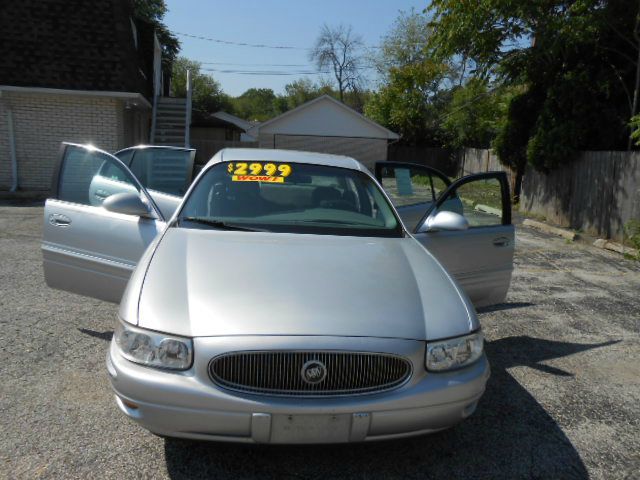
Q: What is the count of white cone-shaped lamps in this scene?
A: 0